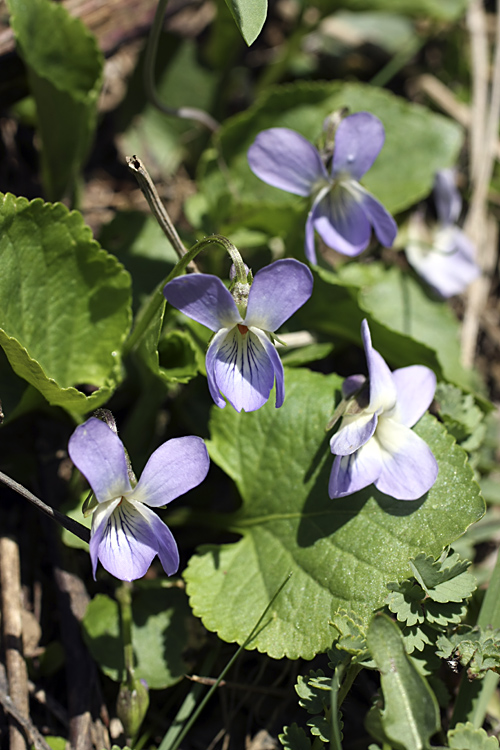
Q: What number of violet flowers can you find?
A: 5